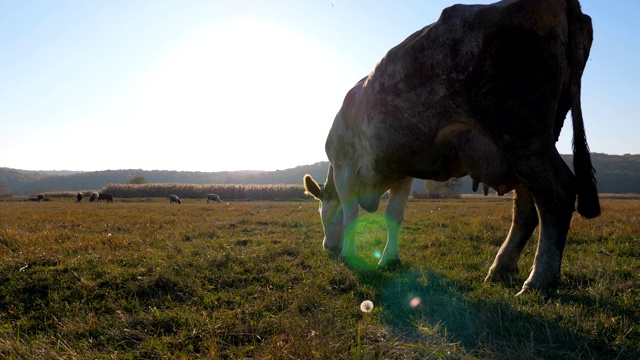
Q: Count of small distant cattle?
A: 6